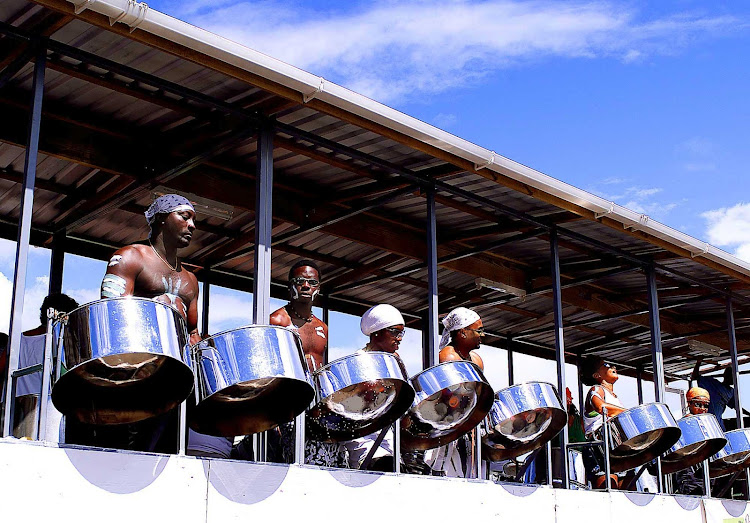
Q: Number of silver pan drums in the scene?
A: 8